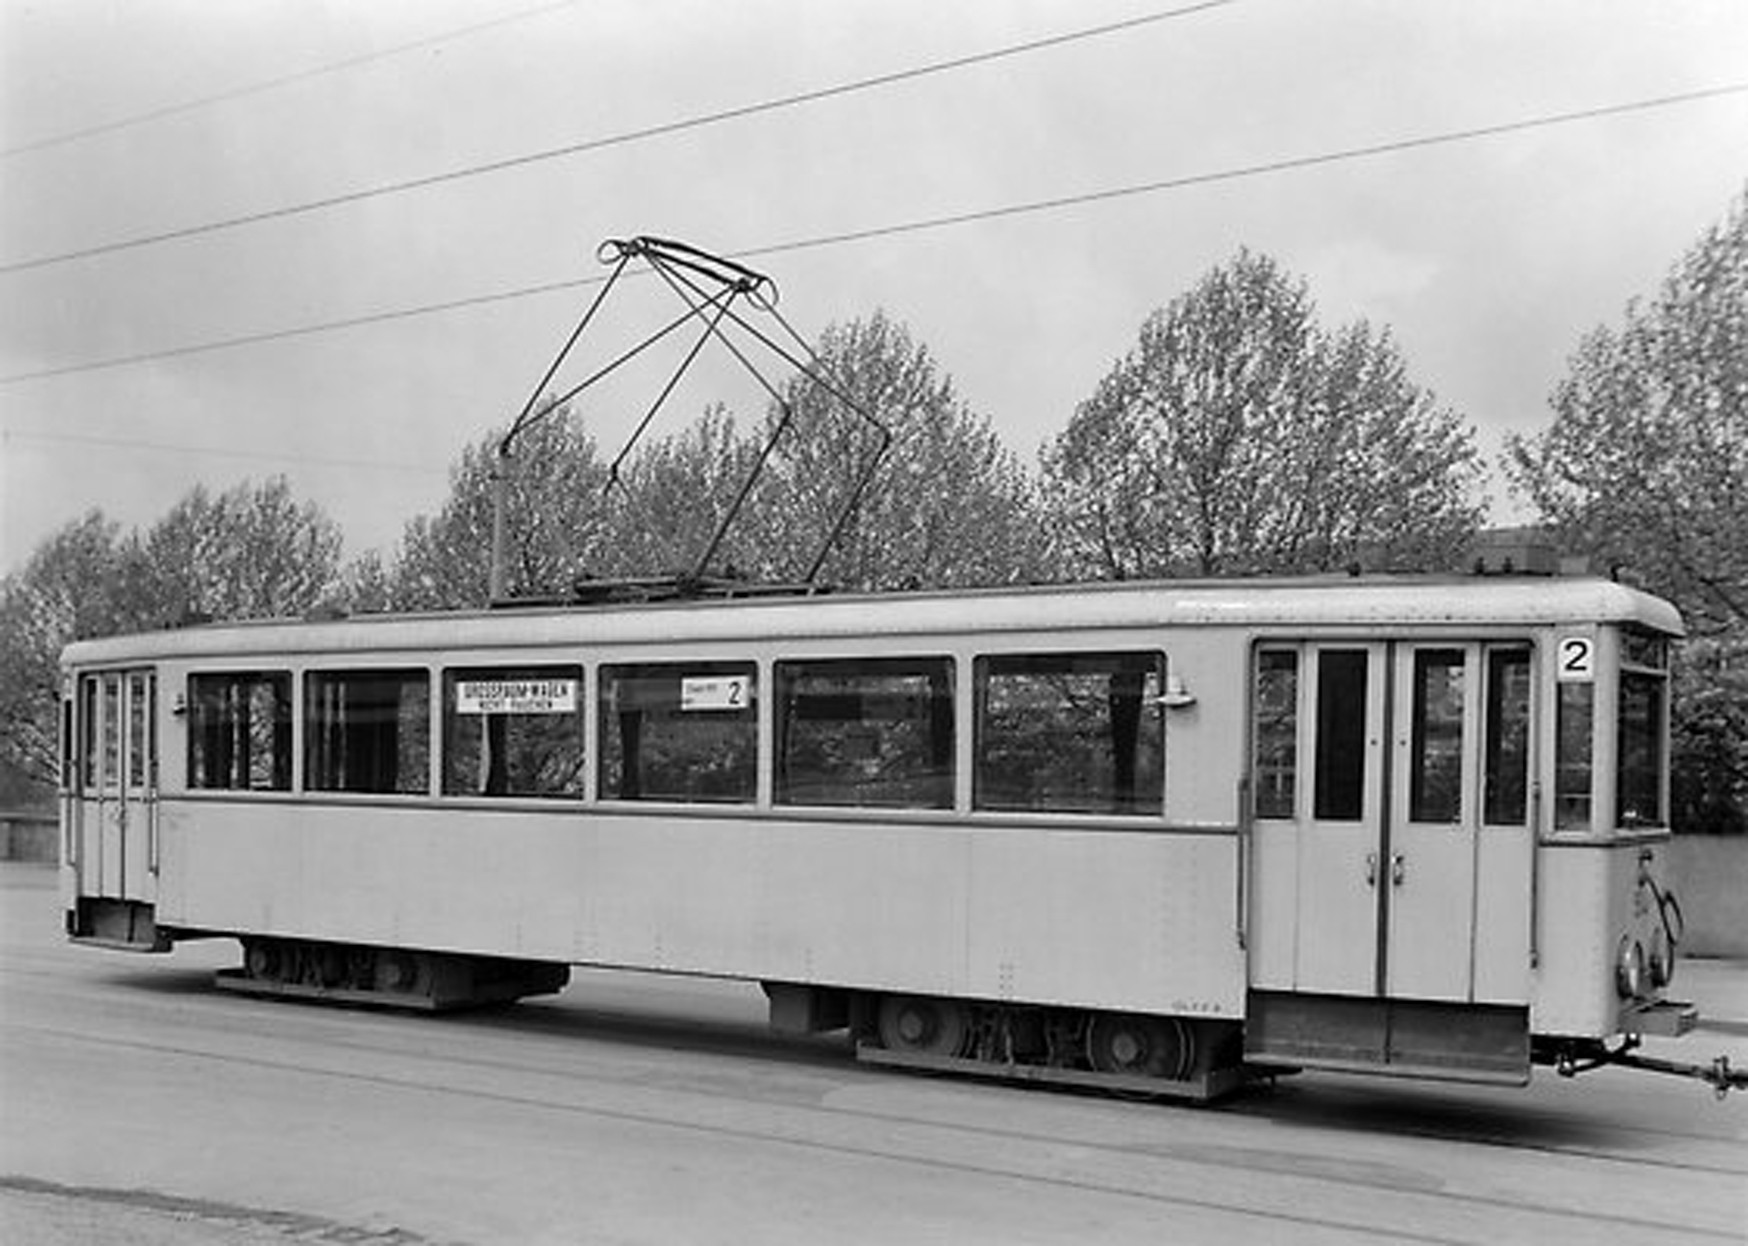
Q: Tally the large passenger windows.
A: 6